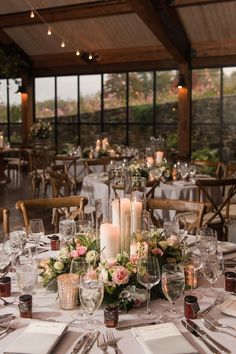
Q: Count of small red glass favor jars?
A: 6